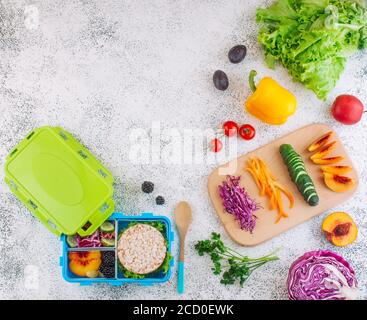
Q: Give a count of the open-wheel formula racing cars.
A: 0